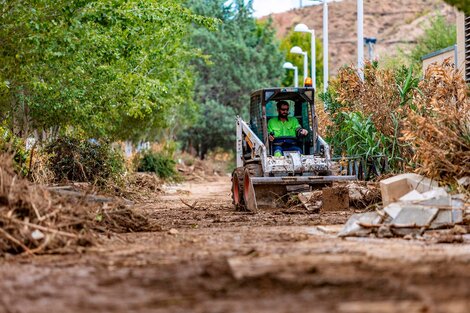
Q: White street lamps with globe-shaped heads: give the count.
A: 3